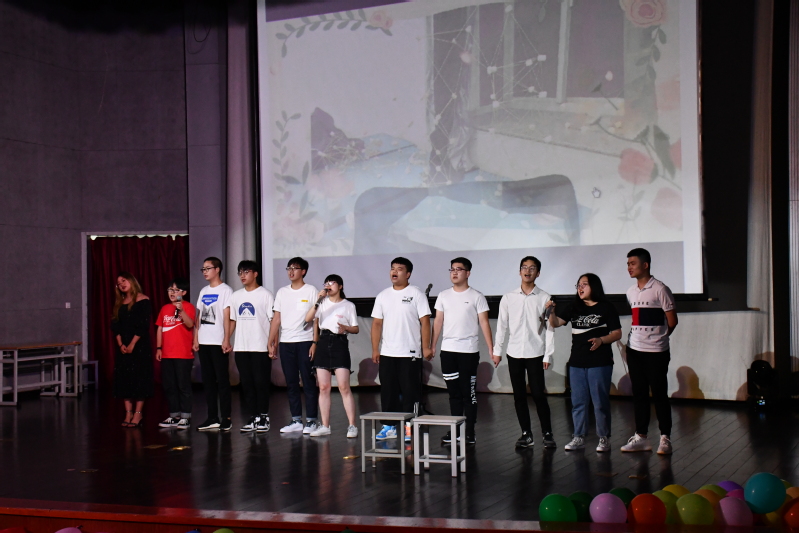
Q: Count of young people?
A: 11